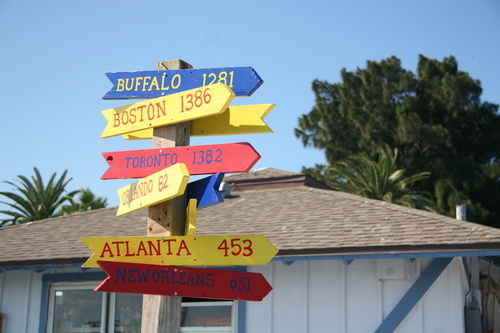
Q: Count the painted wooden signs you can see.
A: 9